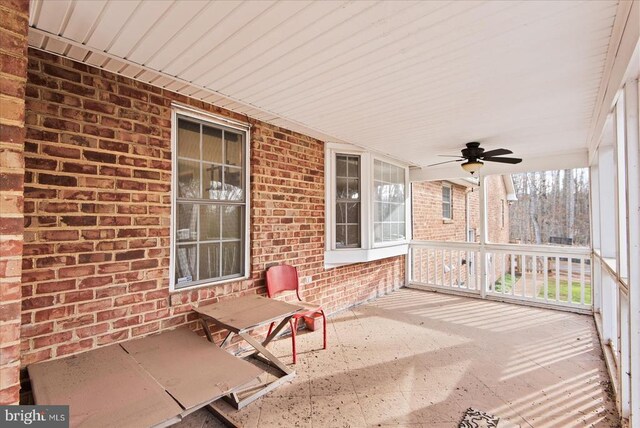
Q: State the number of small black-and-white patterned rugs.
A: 1